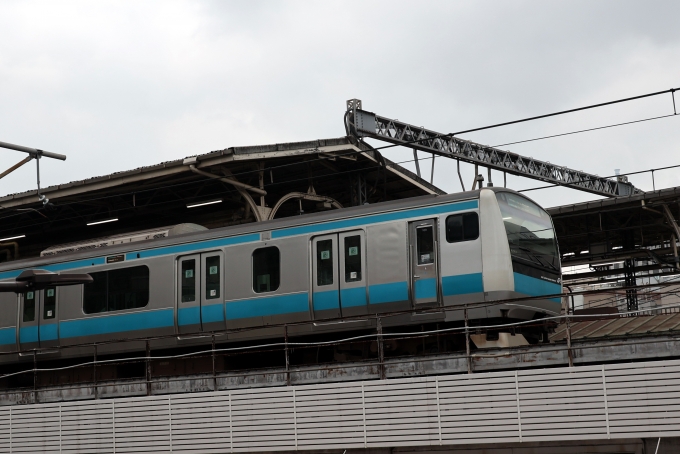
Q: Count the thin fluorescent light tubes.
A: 3